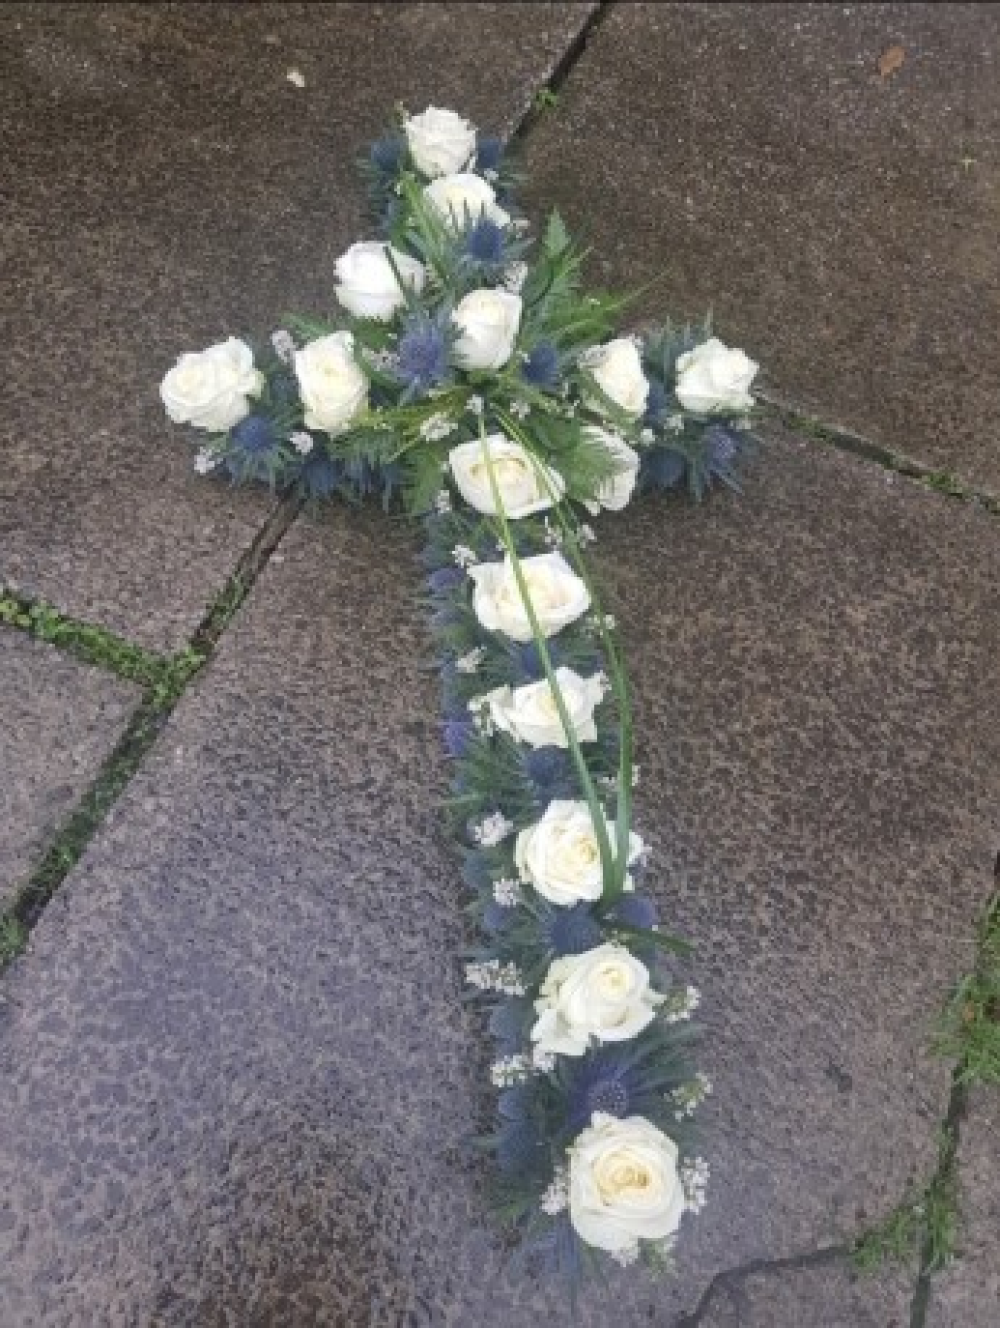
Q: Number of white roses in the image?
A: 15